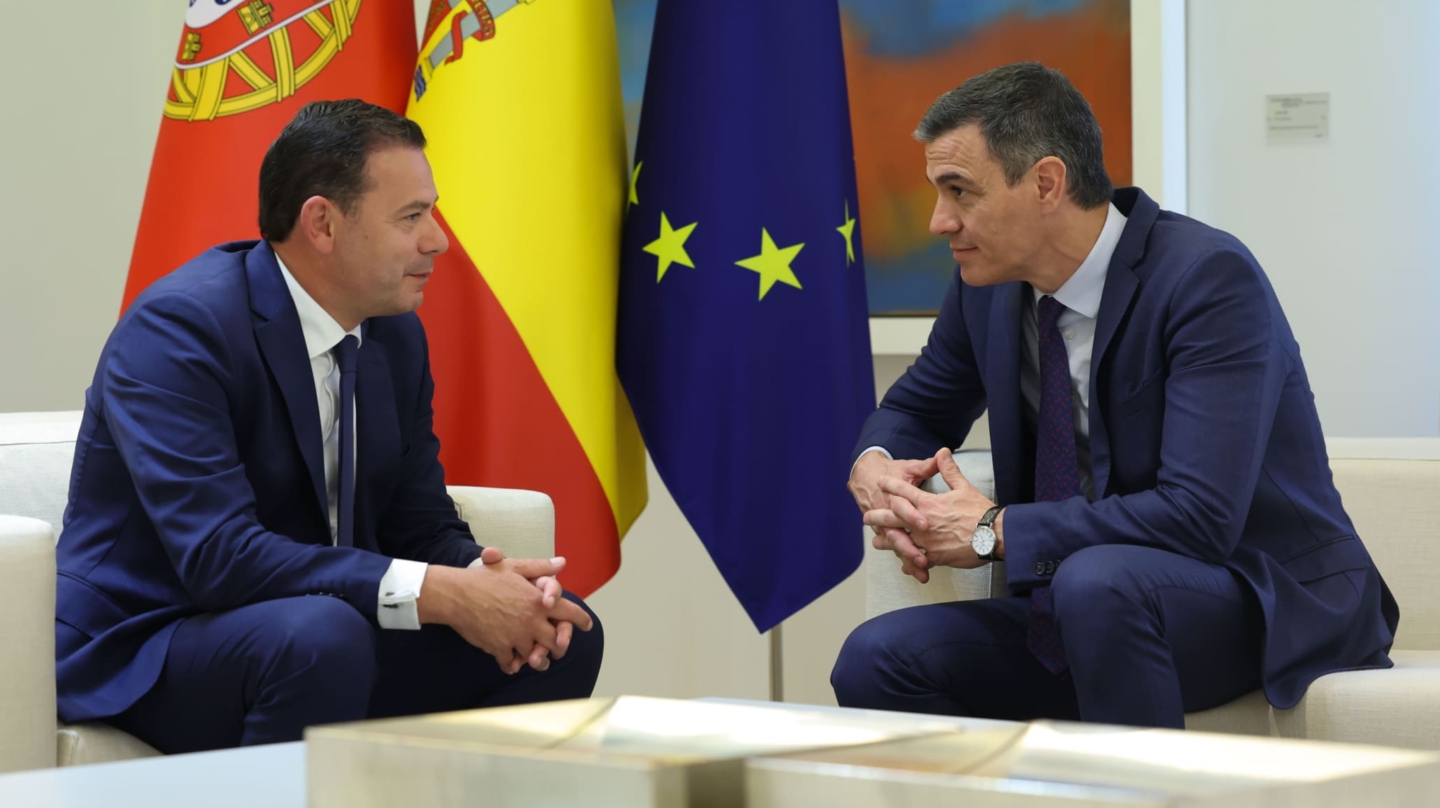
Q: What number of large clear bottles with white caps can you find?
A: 0